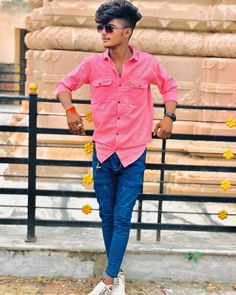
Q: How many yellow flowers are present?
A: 8